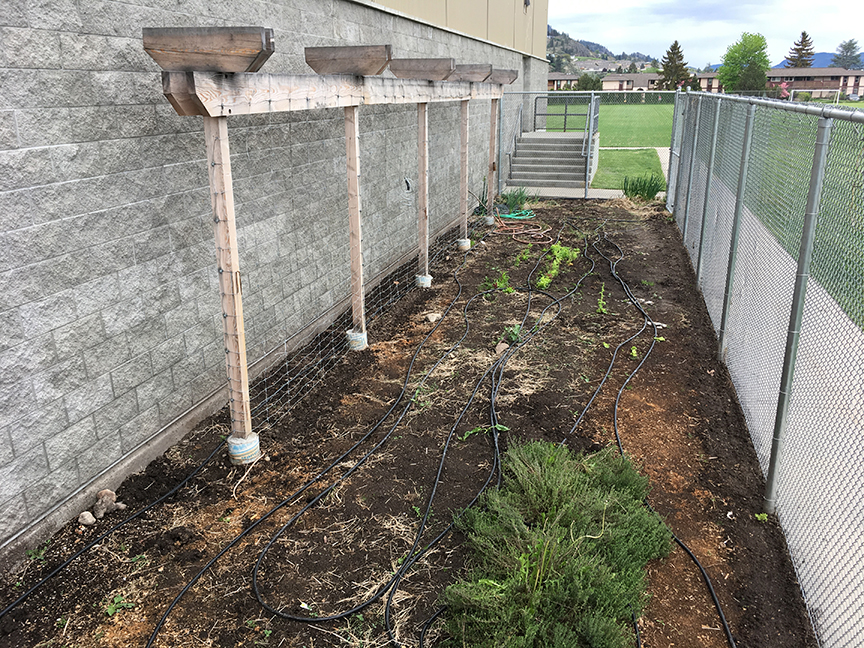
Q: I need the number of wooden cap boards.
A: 5